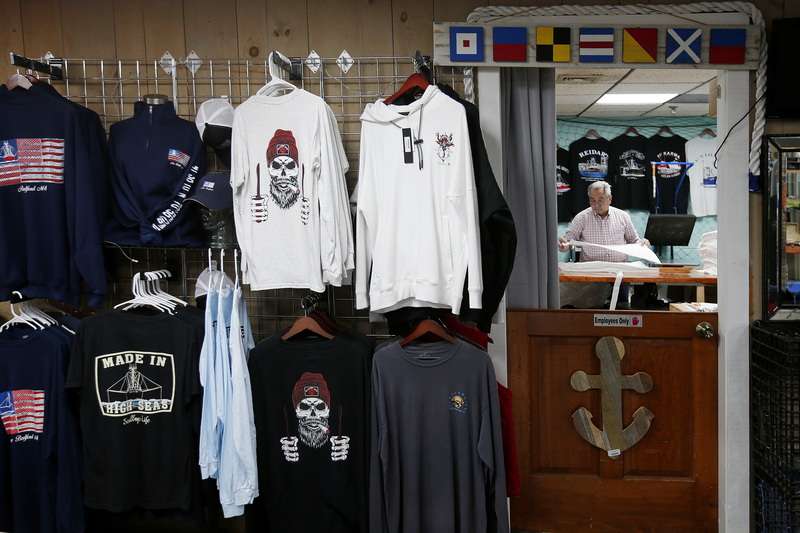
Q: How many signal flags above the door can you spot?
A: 7